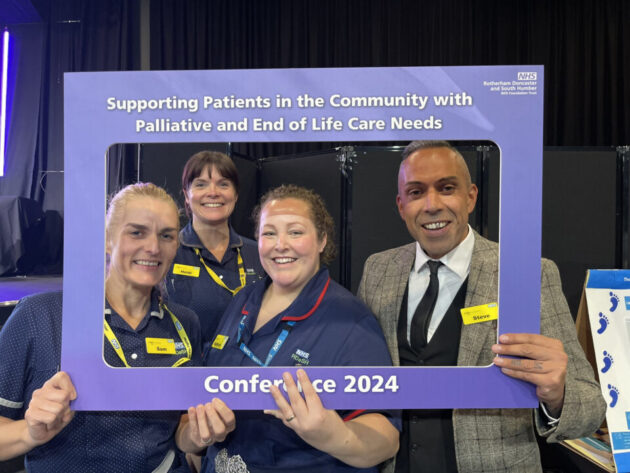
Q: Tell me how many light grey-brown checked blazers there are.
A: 1